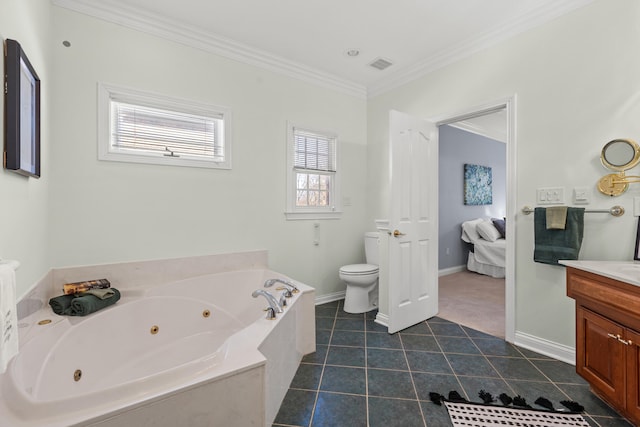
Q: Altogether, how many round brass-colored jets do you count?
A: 3